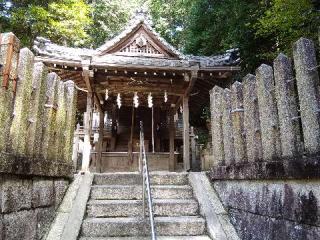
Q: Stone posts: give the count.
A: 13